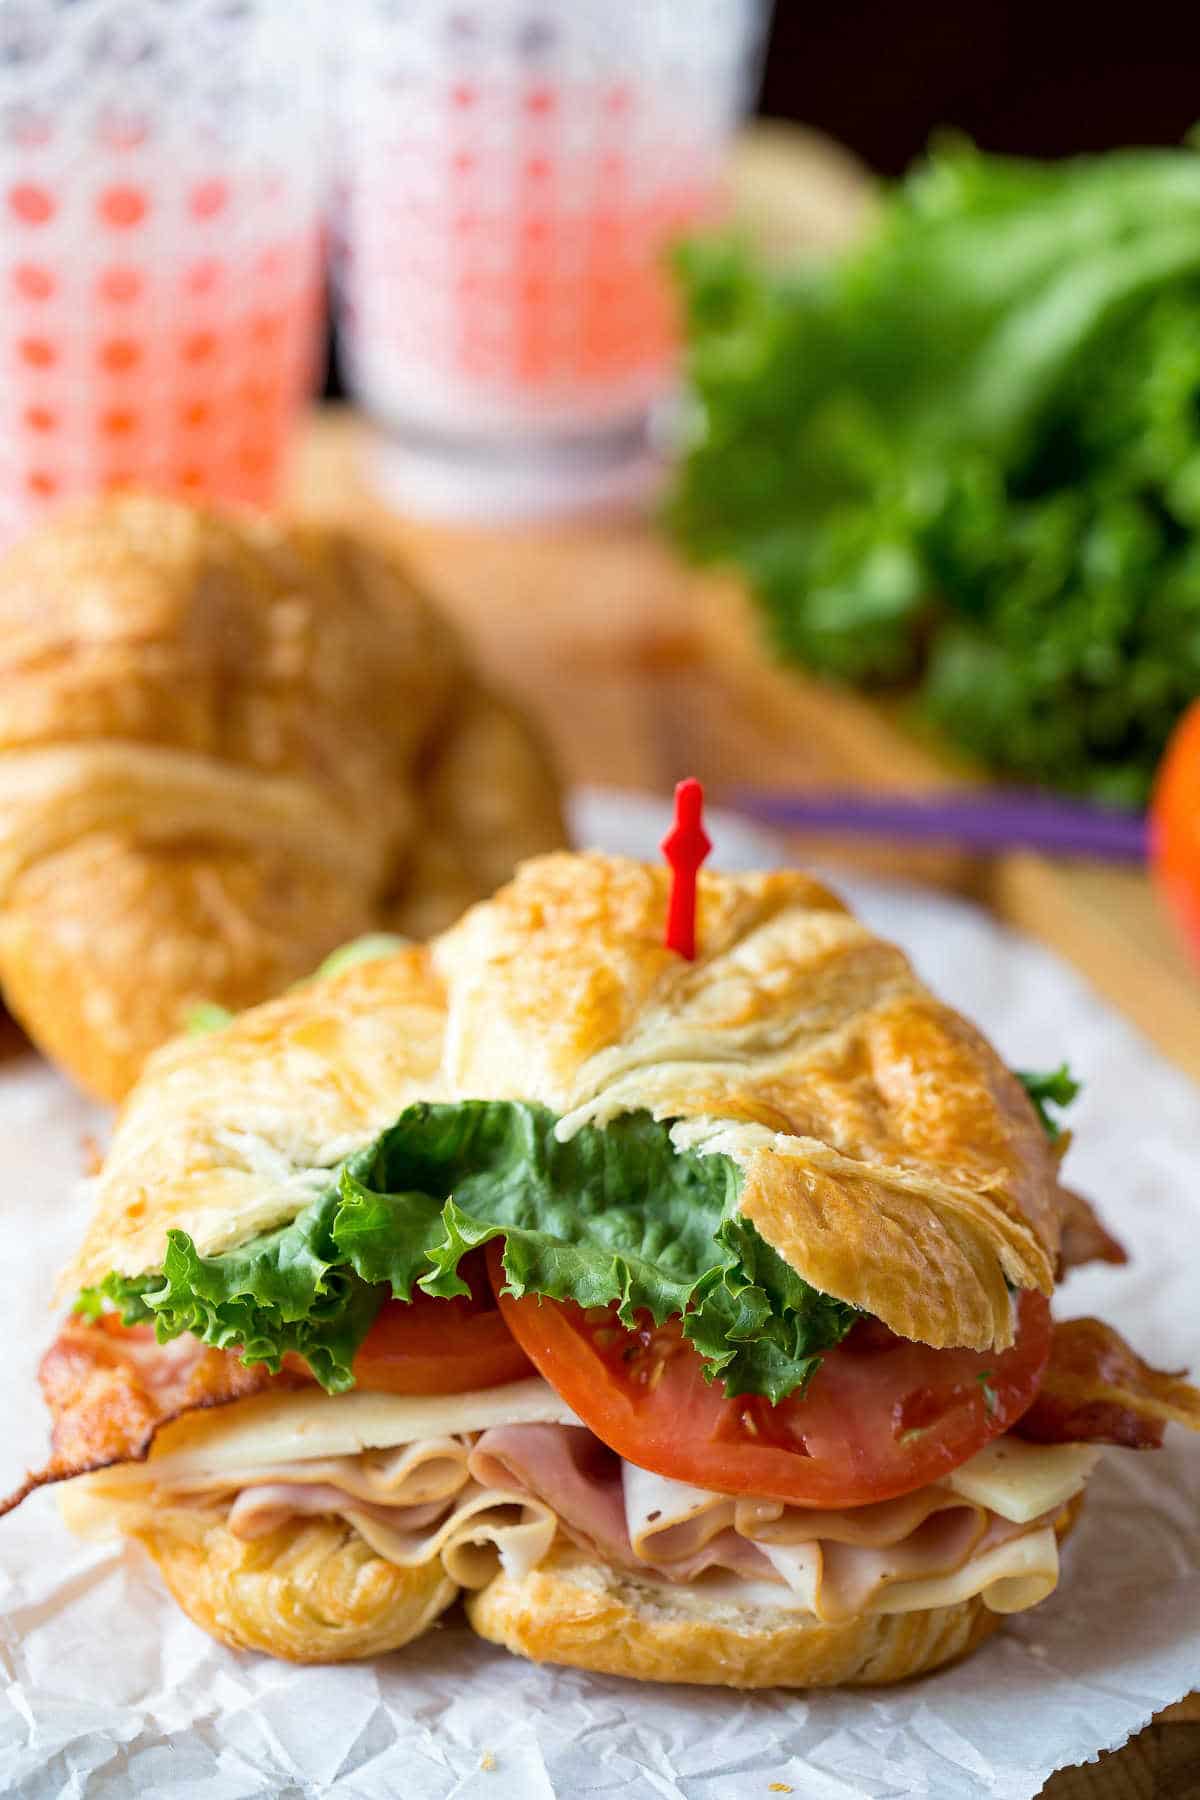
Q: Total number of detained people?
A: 0